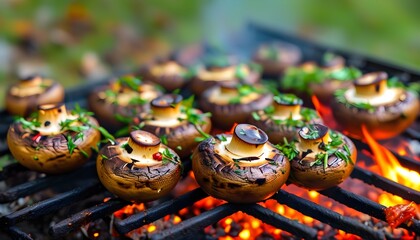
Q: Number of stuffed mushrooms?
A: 14